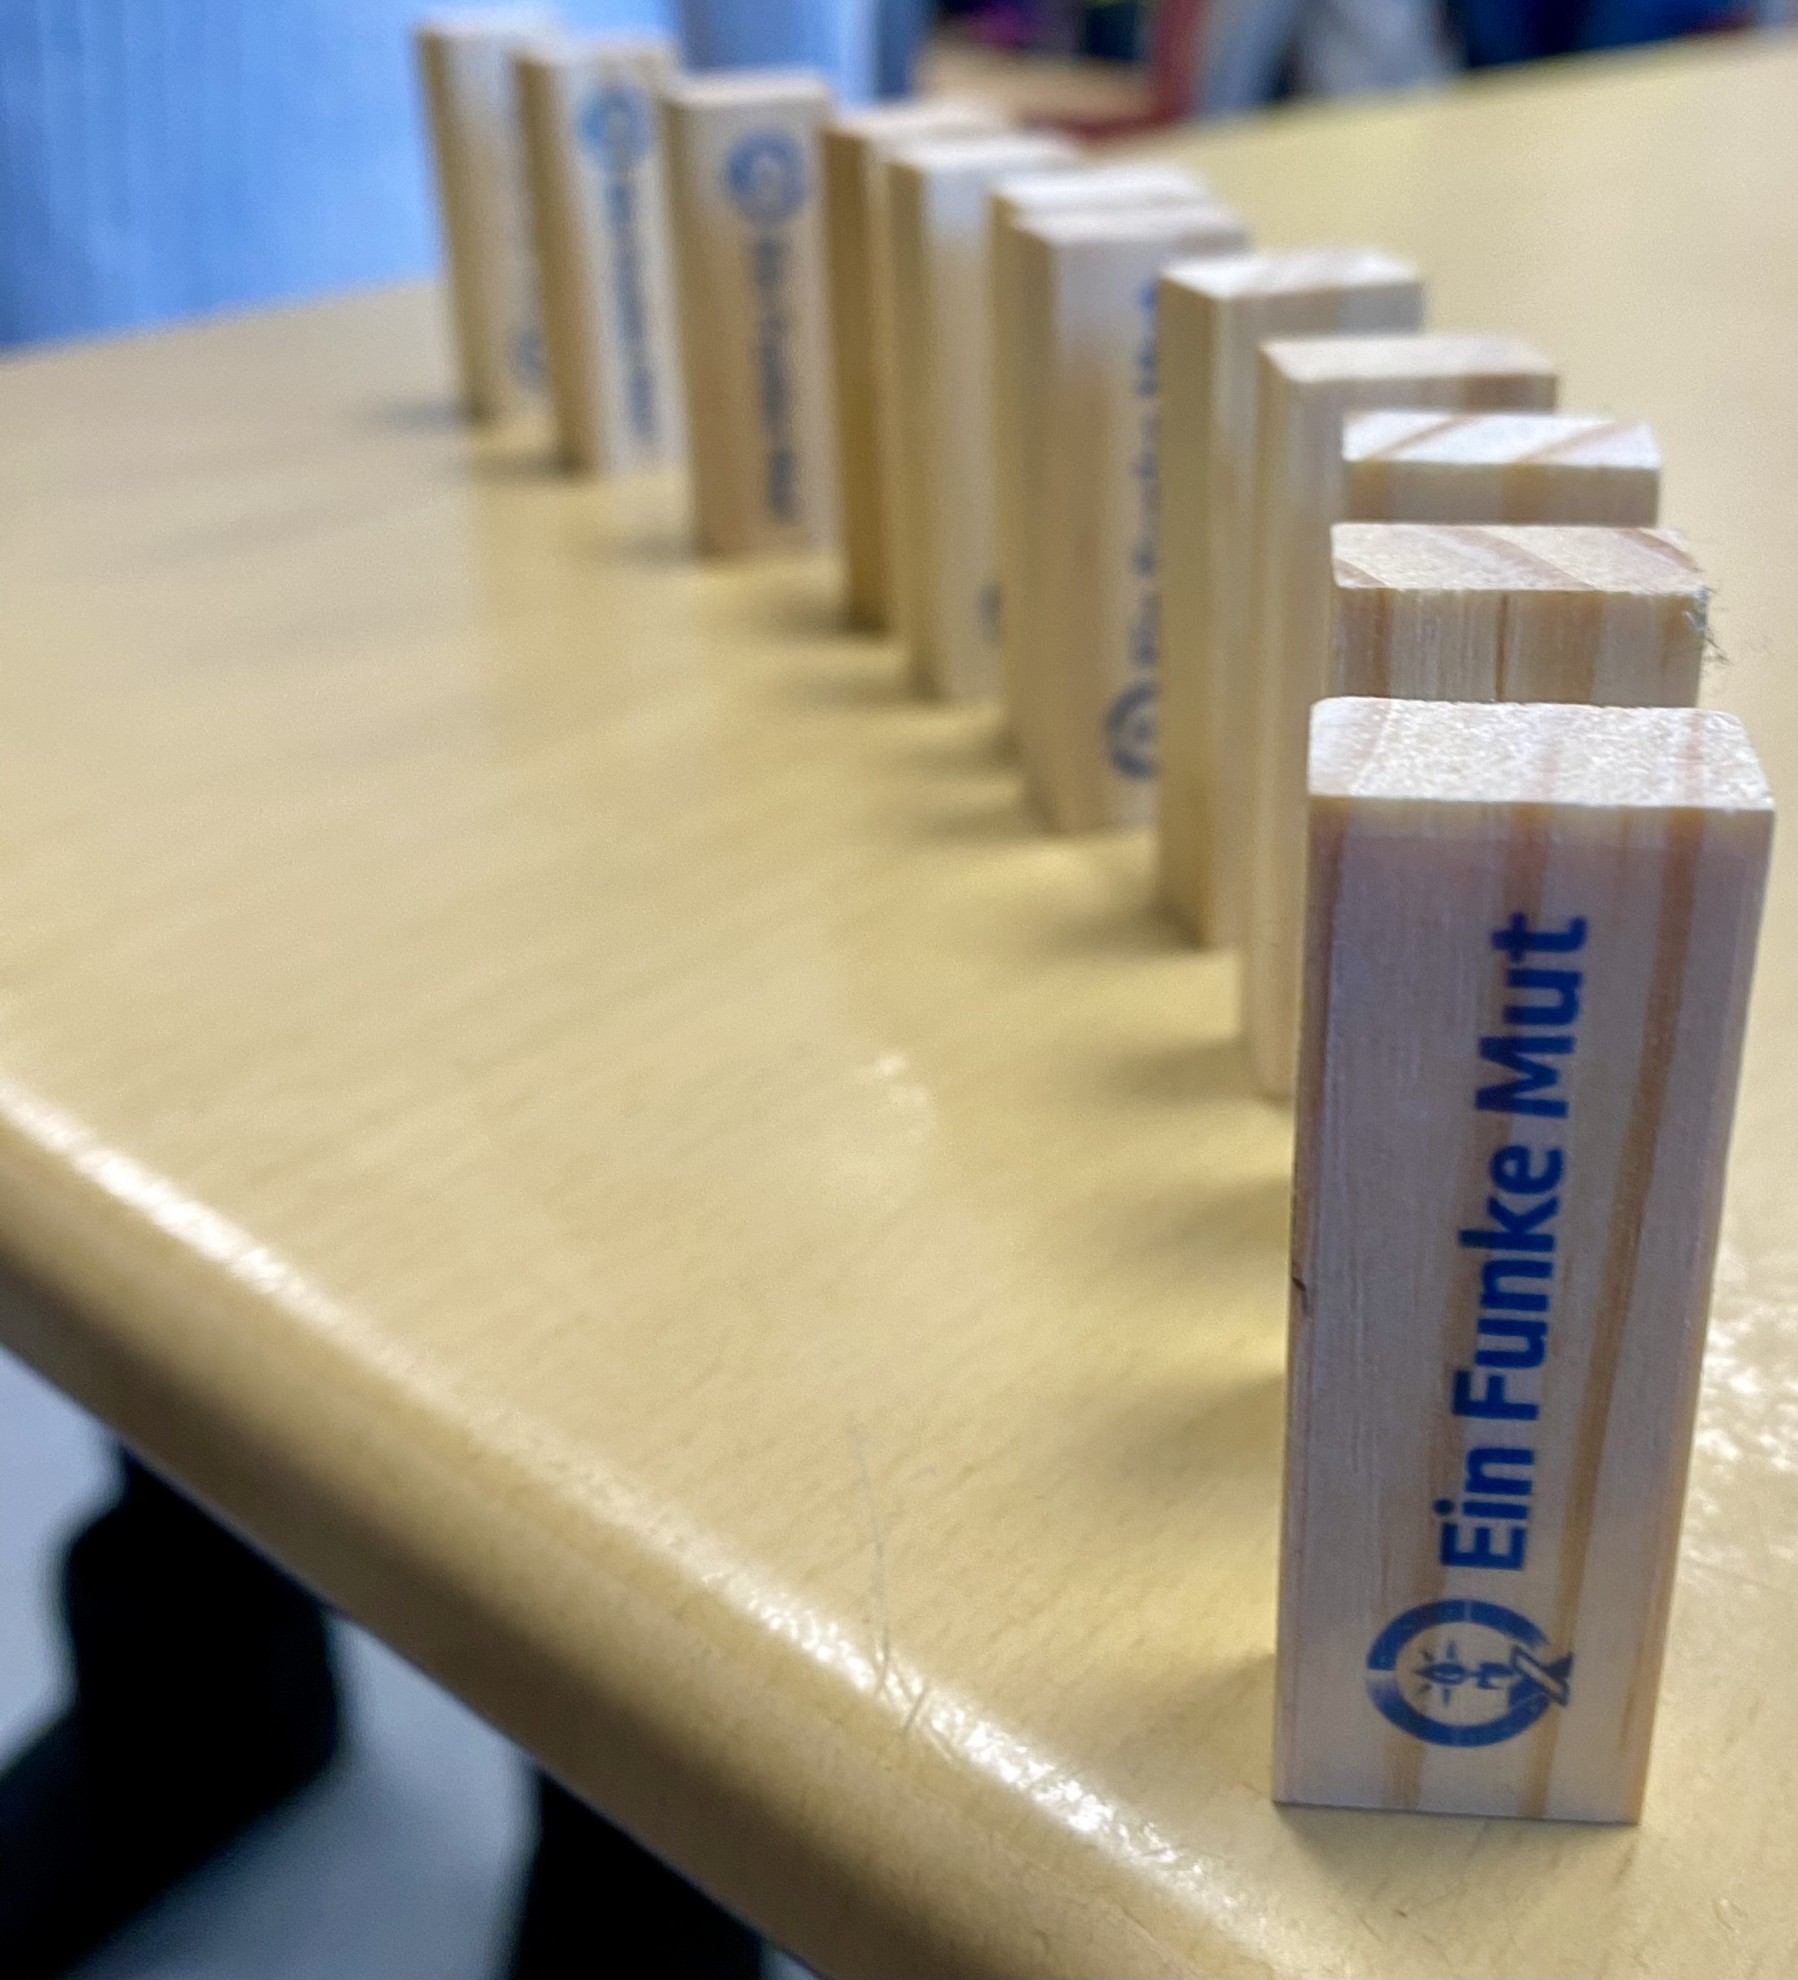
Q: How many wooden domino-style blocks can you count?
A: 12